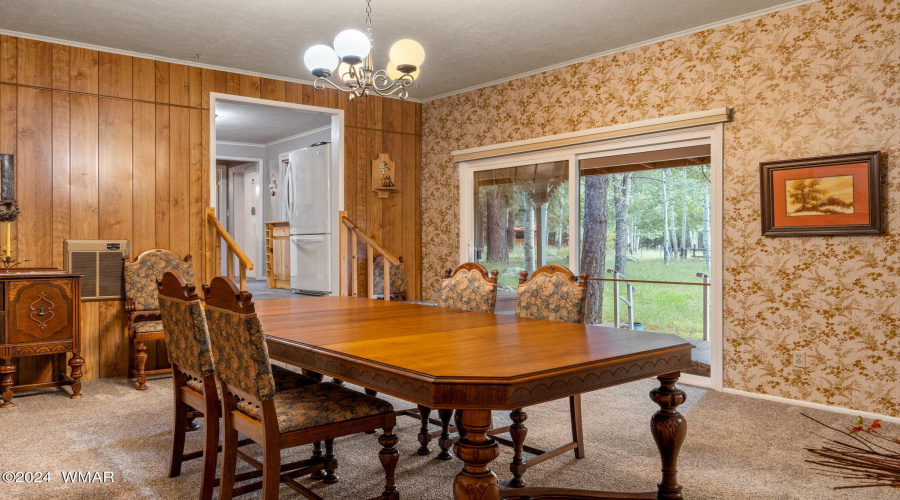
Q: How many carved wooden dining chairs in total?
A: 6